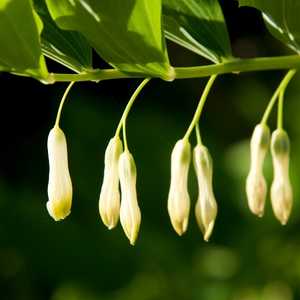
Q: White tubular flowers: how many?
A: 7